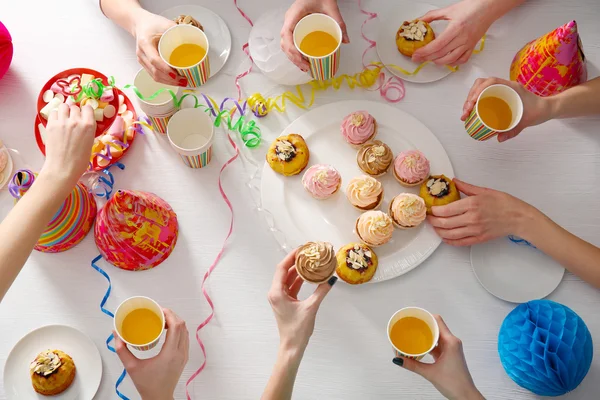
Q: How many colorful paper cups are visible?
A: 7